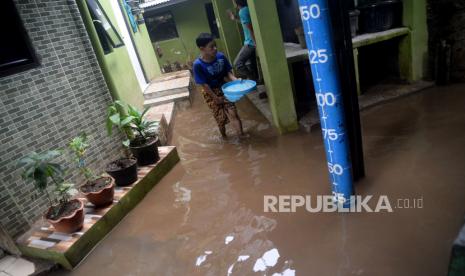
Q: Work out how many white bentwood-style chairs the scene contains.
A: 0